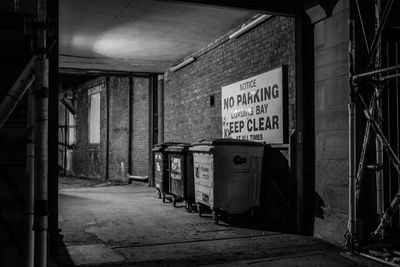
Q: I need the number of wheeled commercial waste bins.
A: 3